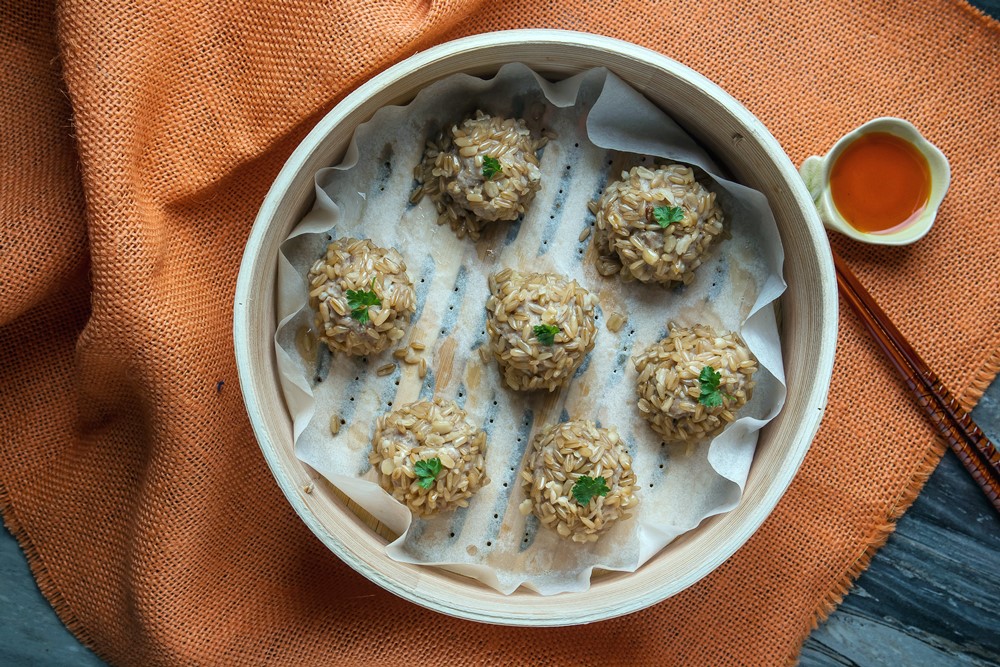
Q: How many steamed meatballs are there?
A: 7